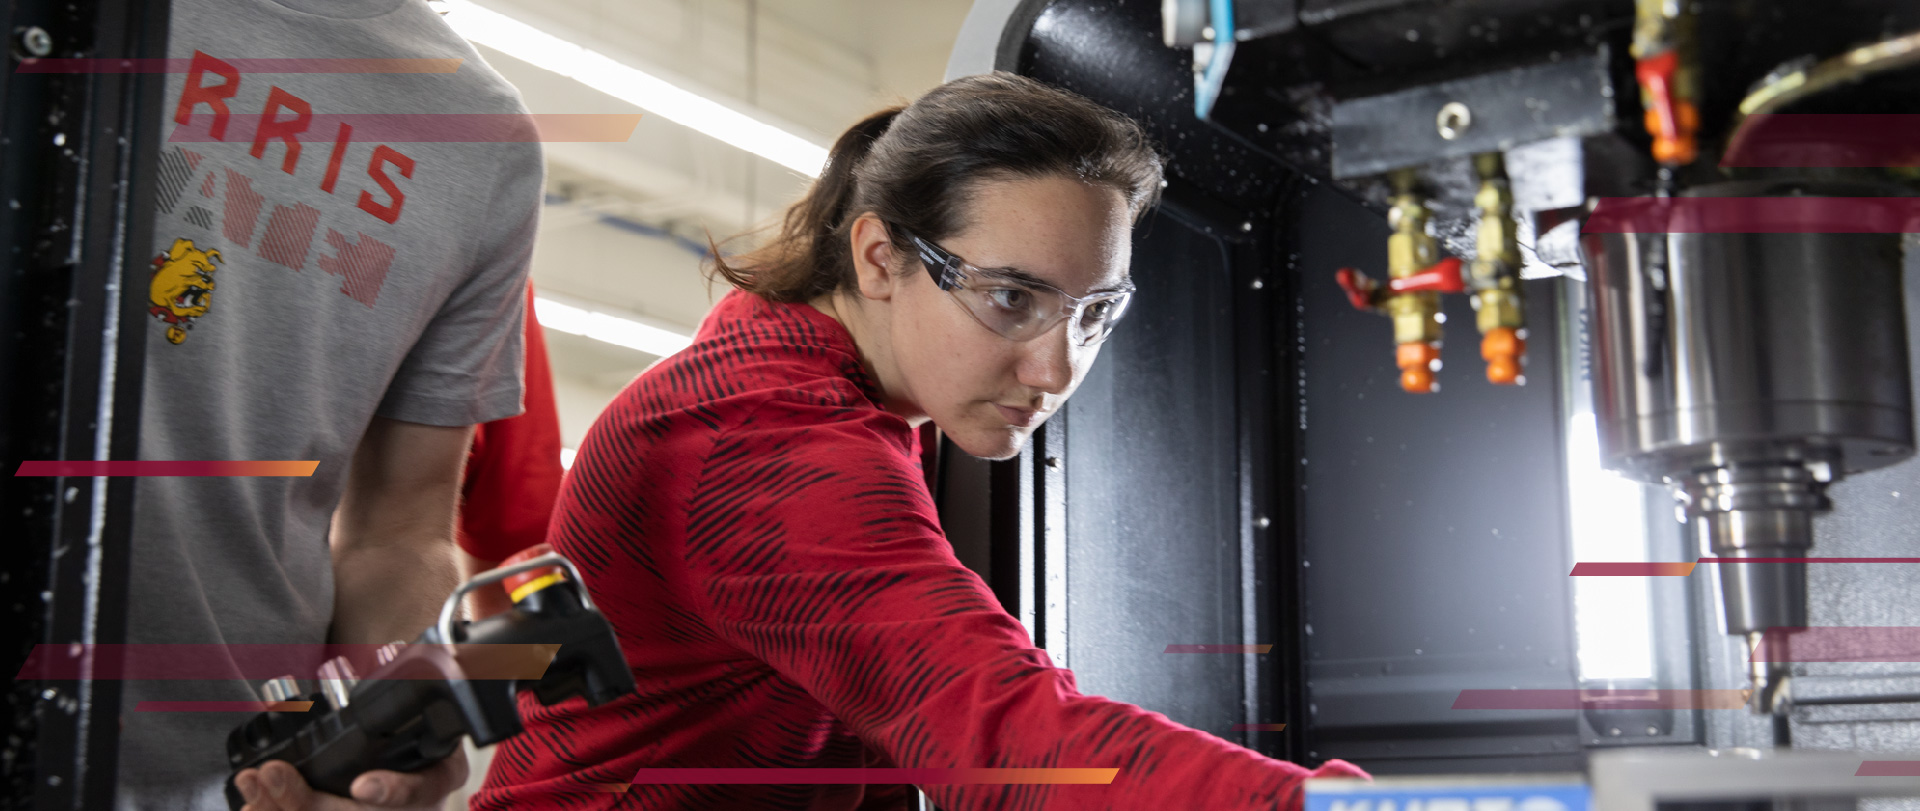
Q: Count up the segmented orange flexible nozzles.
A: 3